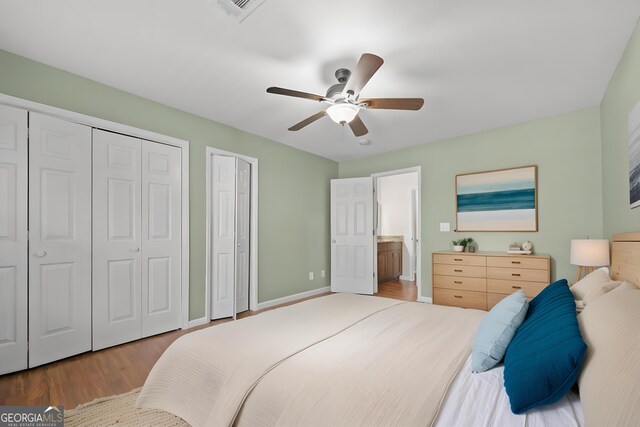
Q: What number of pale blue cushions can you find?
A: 1